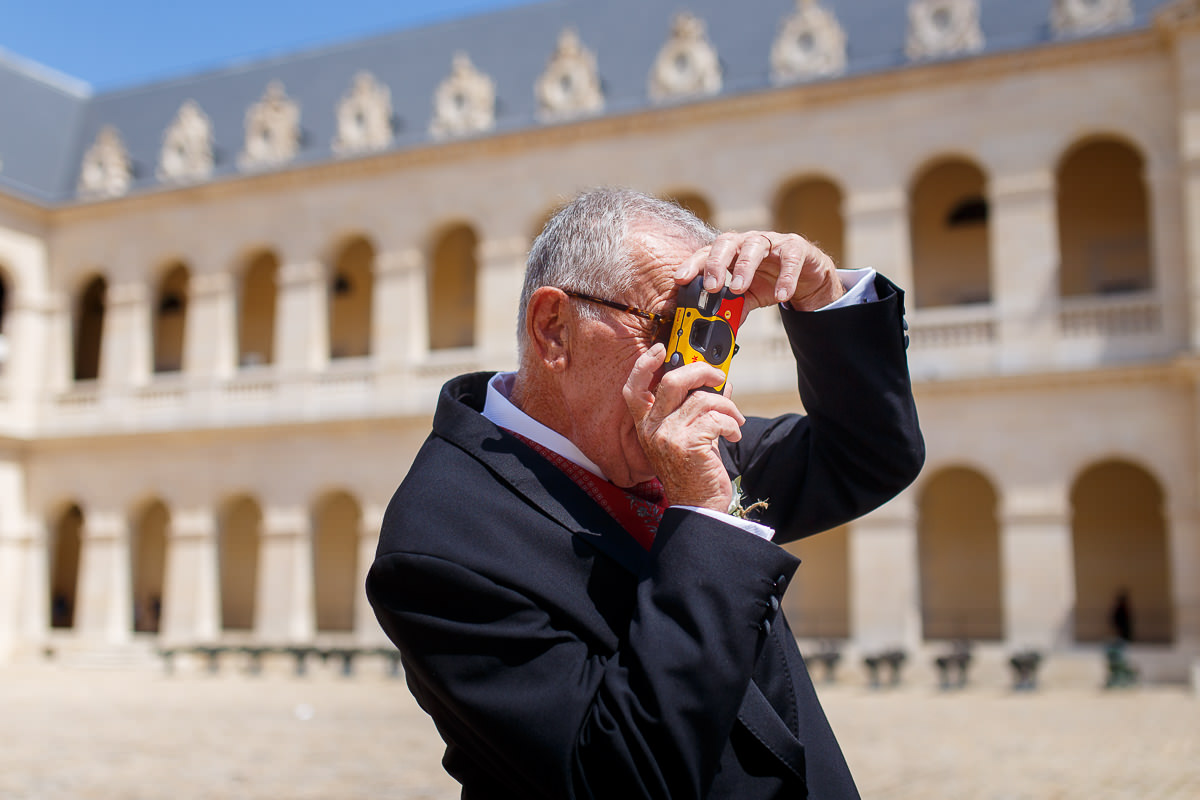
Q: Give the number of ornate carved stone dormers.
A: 10